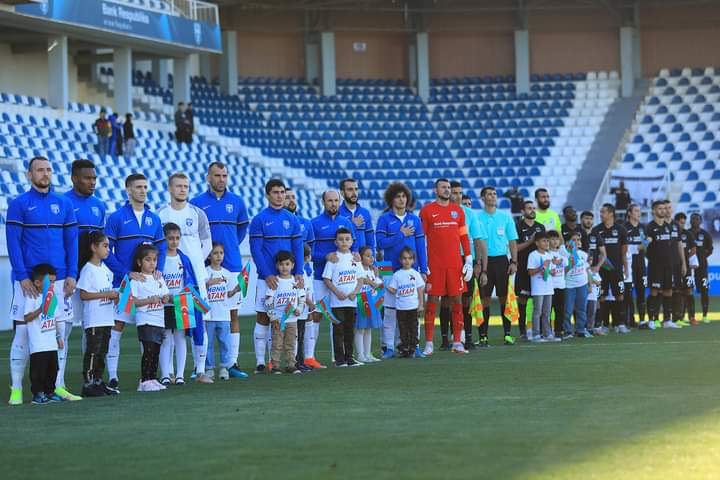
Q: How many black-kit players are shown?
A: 9